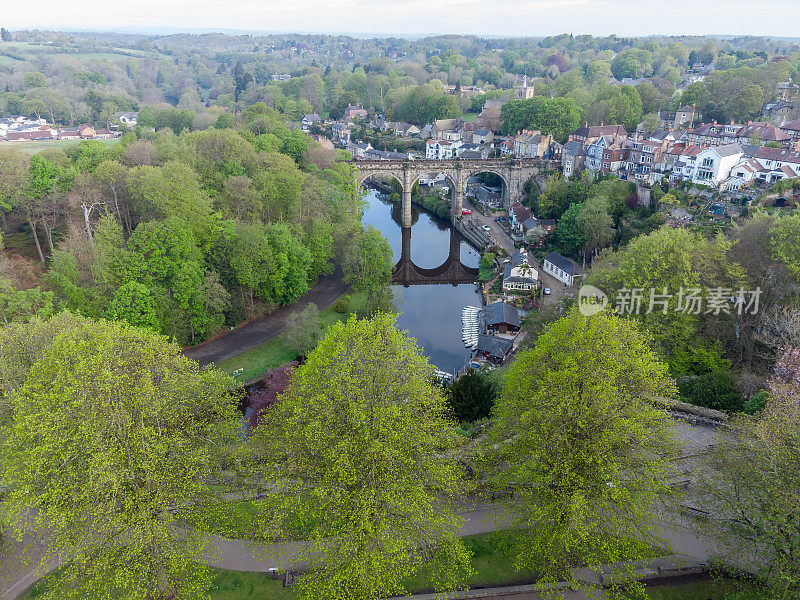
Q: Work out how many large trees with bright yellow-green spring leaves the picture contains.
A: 3